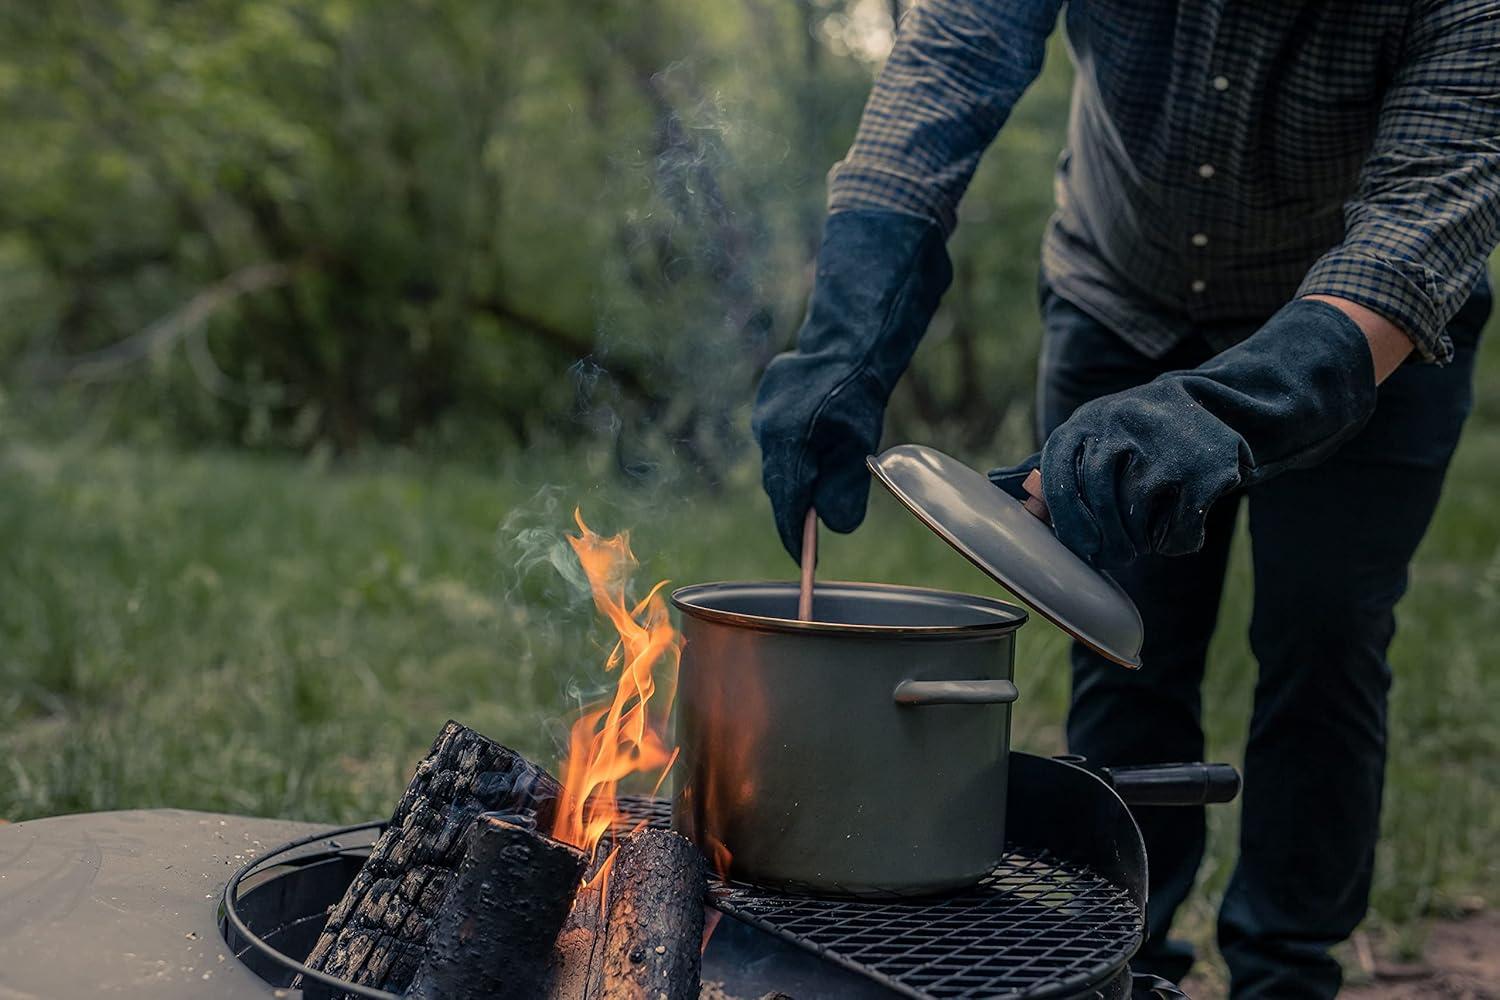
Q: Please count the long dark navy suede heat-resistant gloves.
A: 2